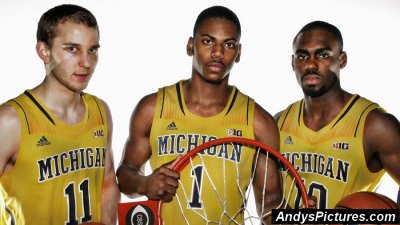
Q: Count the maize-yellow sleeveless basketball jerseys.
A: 3